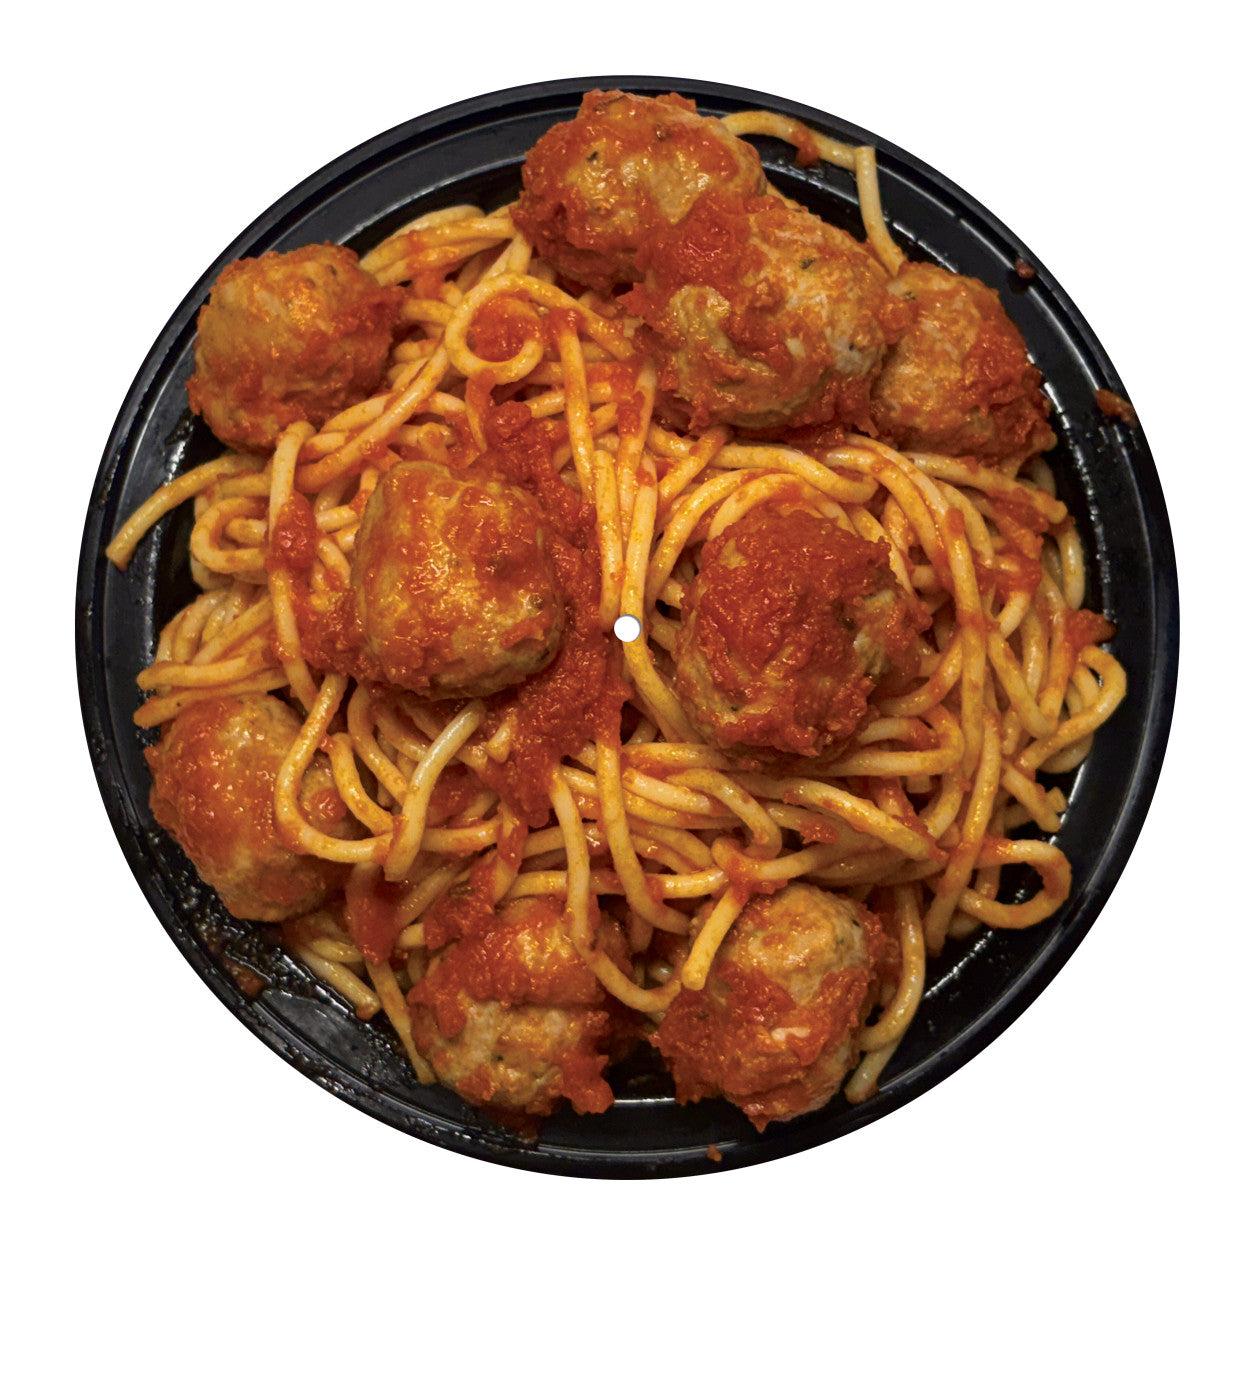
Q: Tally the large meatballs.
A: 9